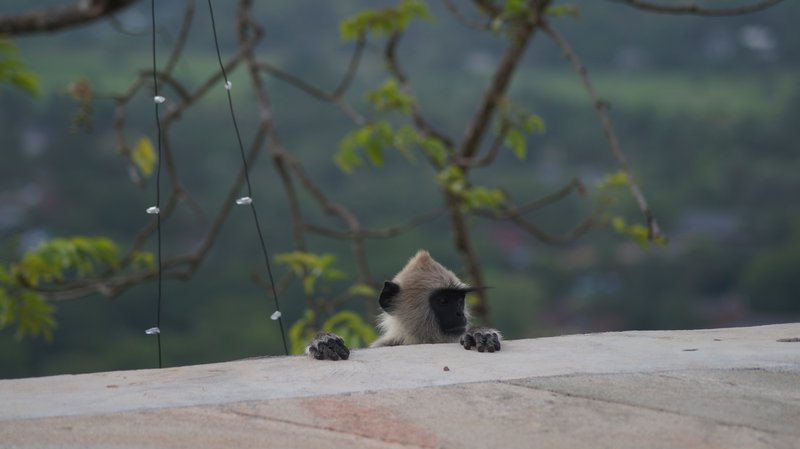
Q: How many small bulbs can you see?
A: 6